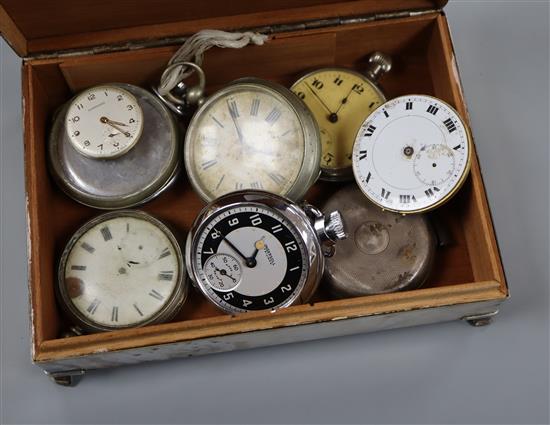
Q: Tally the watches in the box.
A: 8